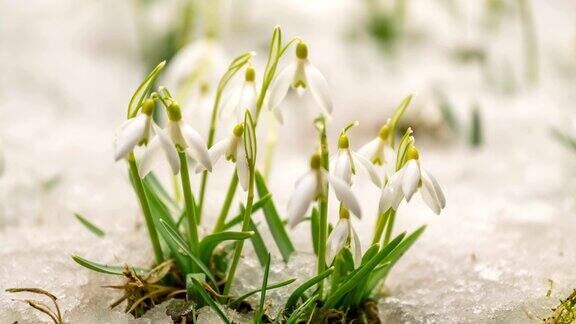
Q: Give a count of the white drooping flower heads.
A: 10